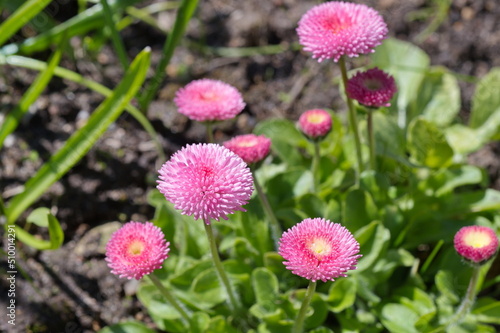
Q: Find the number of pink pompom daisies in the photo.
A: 9